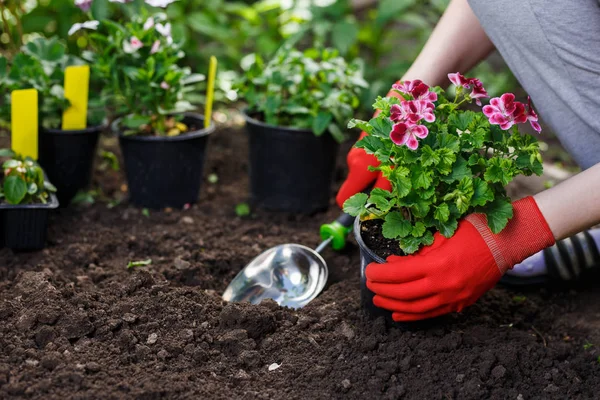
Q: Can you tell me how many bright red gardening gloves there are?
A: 2